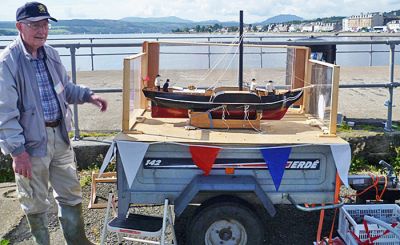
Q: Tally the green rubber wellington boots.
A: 2